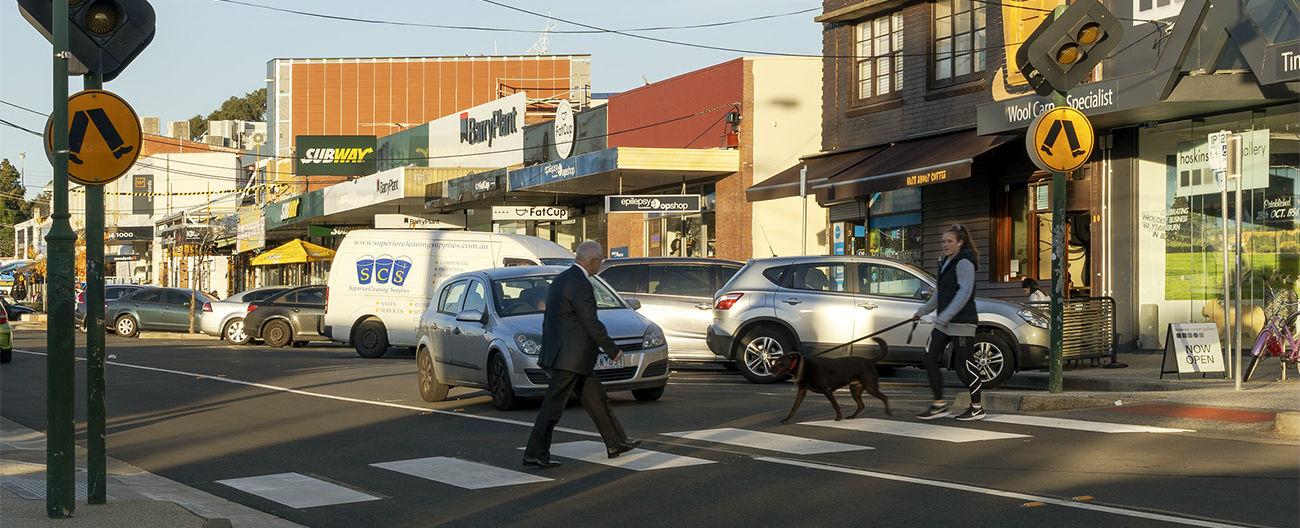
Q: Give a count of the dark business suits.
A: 1